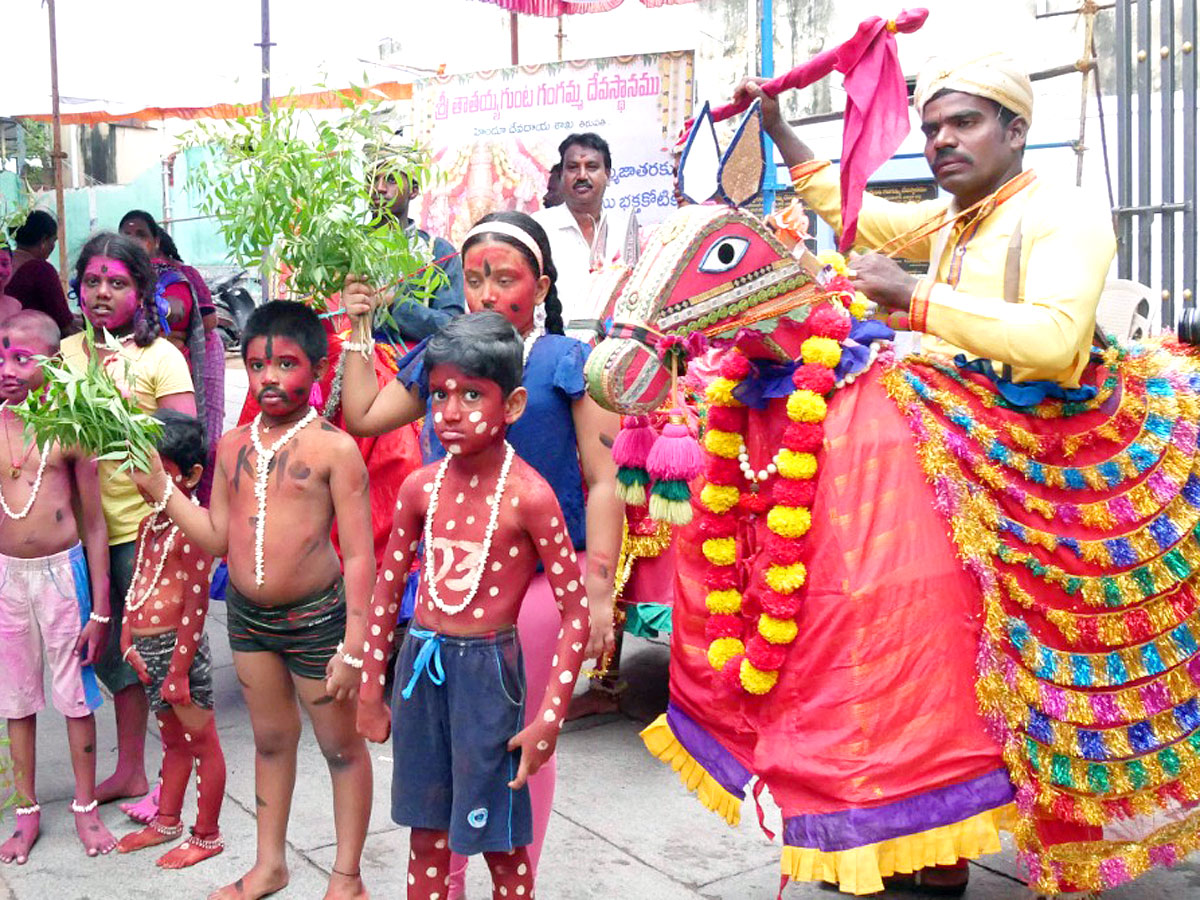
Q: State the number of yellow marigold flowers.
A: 15